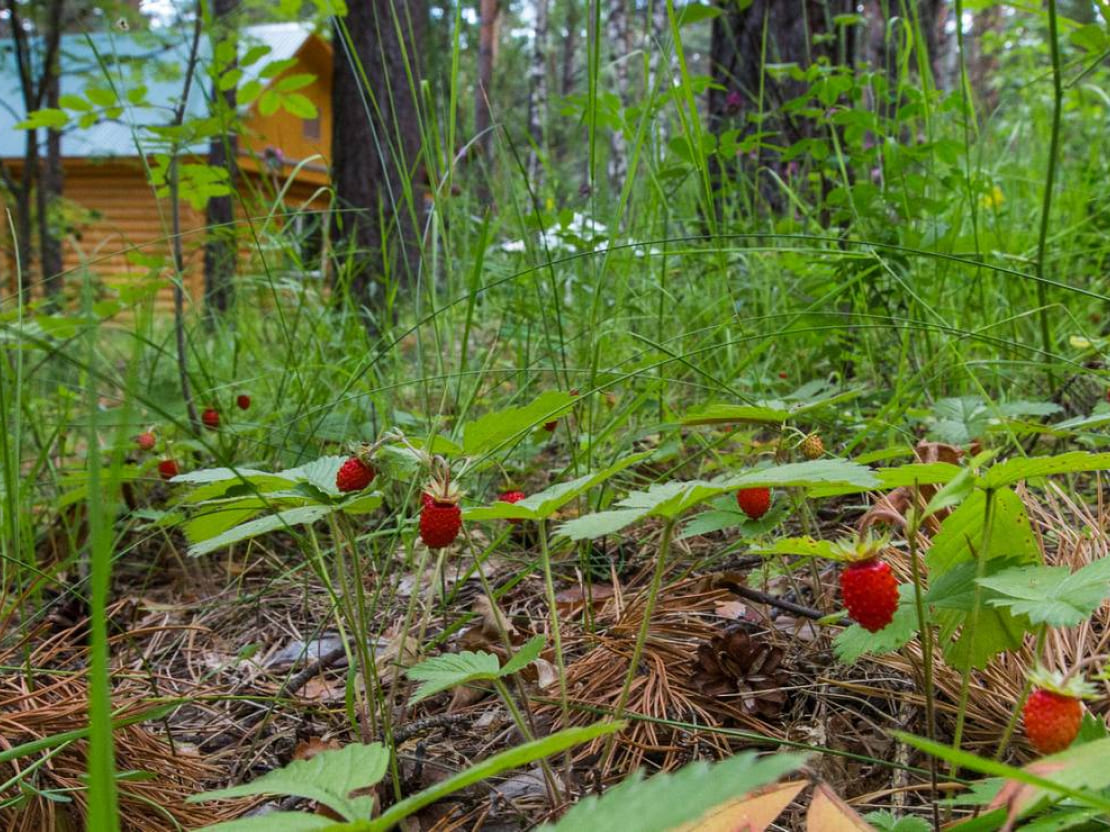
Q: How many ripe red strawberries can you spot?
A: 11